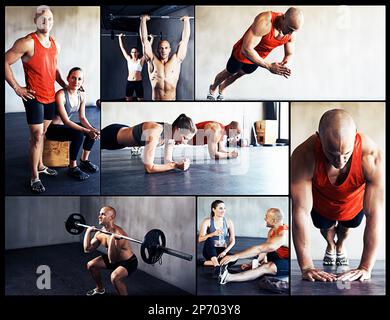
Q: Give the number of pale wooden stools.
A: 1